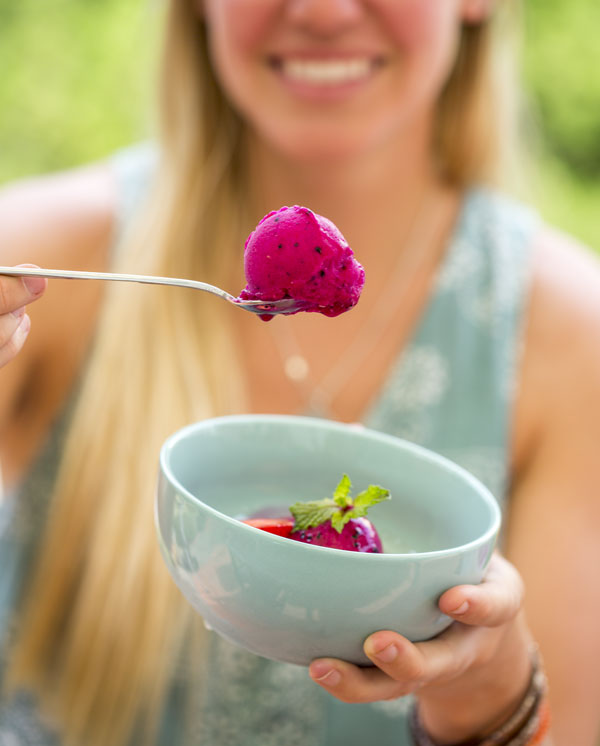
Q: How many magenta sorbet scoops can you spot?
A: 2